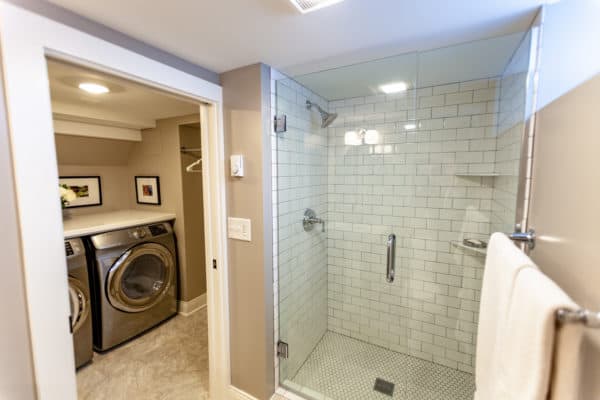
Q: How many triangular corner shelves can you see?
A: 2